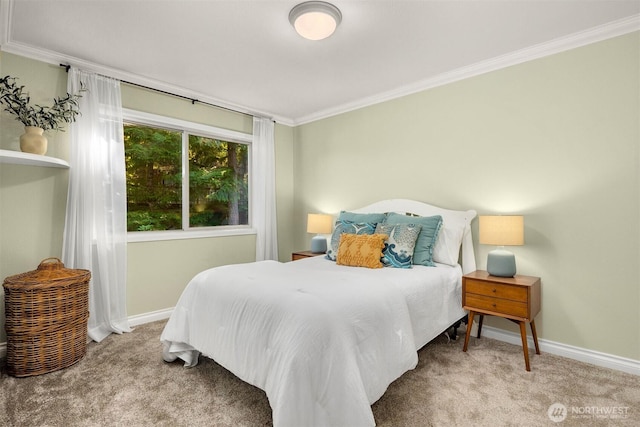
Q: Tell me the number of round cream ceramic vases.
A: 1